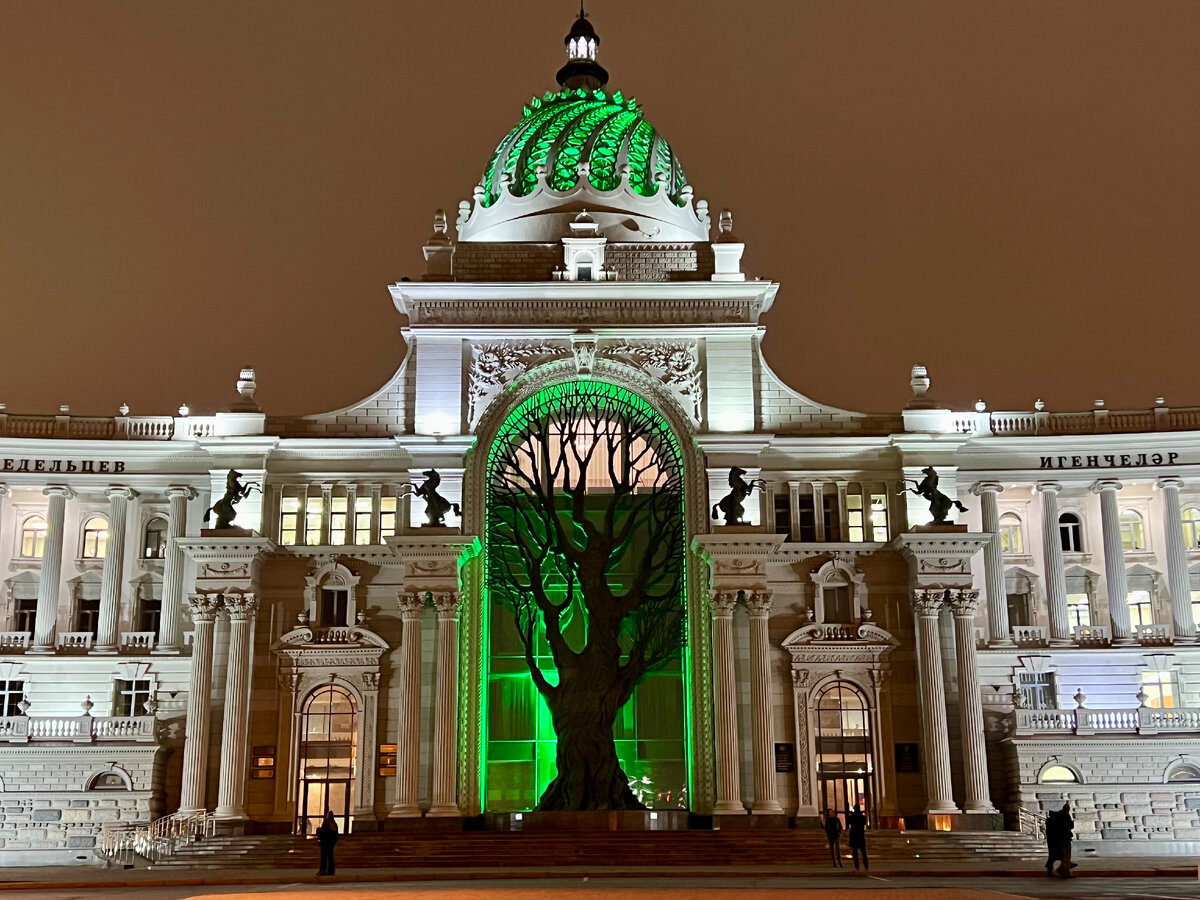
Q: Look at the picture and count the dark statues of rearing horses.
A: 4